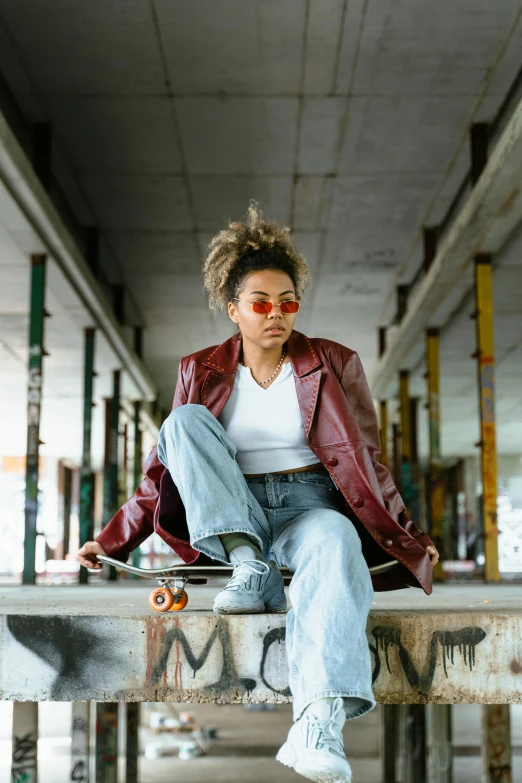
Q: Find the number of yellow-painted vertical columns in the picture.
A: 4